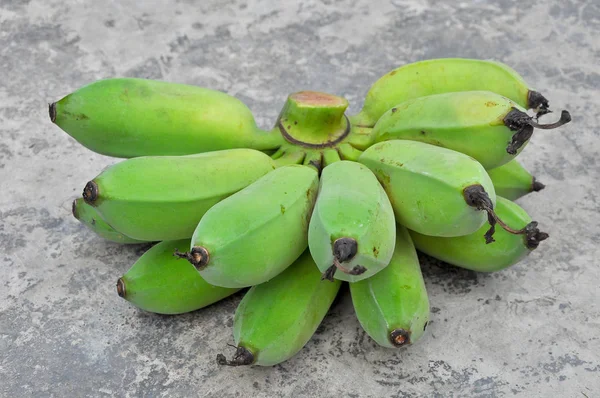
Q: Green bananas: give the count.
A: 13